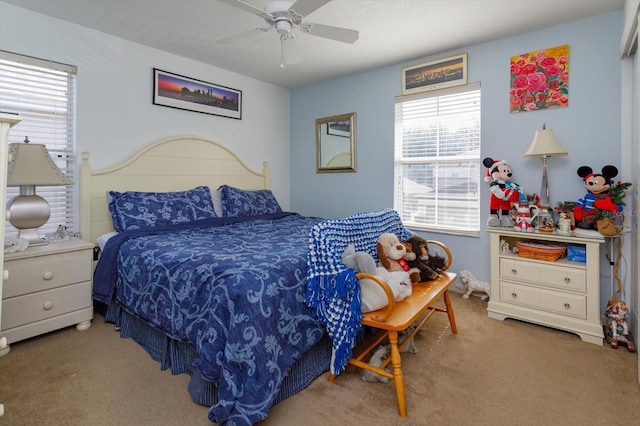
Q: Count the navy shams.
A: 2